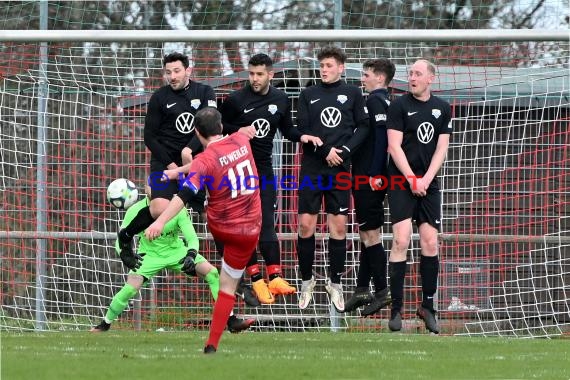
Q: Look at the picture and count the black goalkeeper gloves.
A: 2